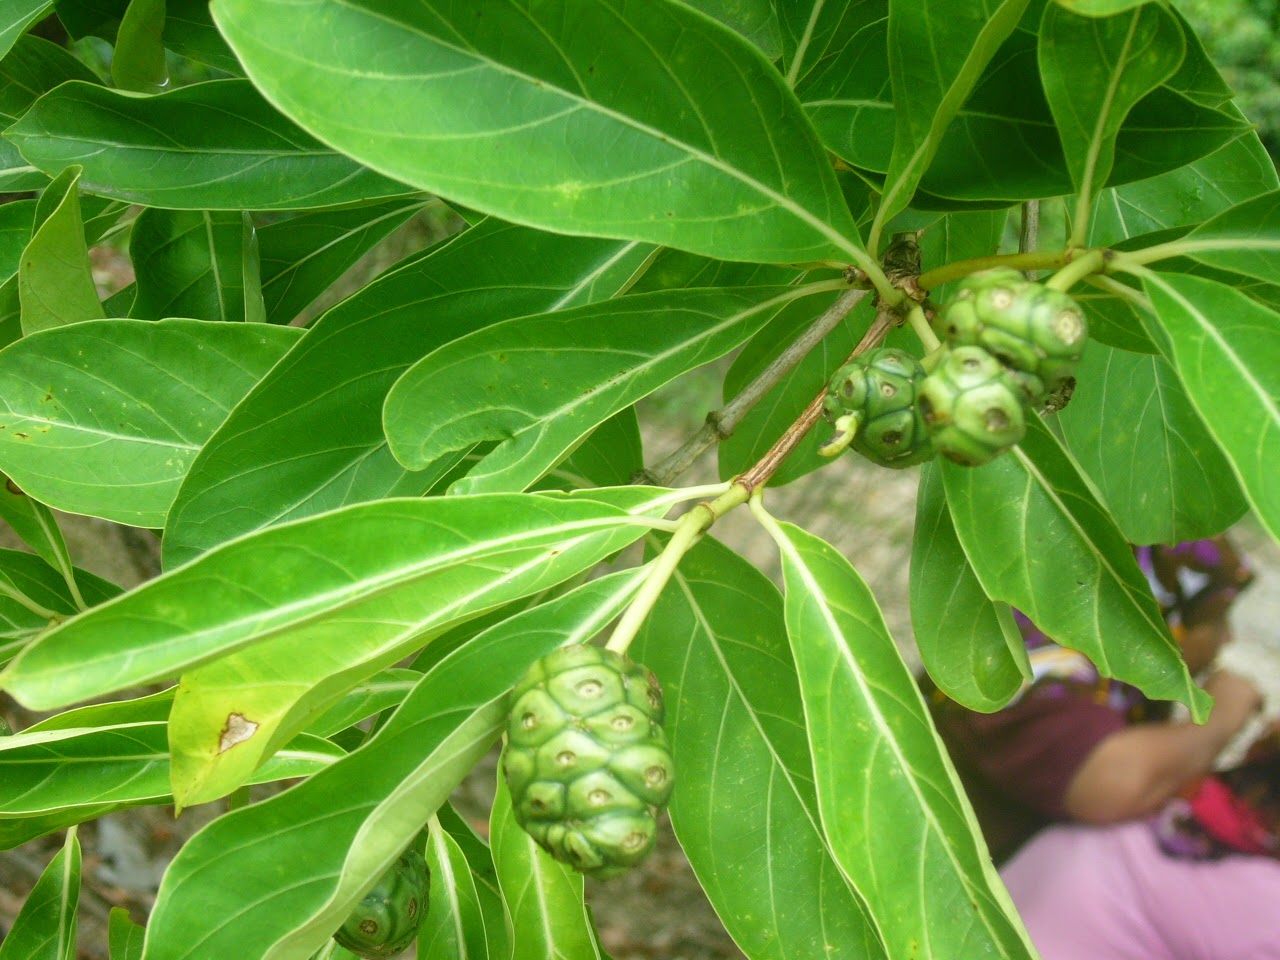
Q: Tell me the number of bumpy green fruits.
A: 5